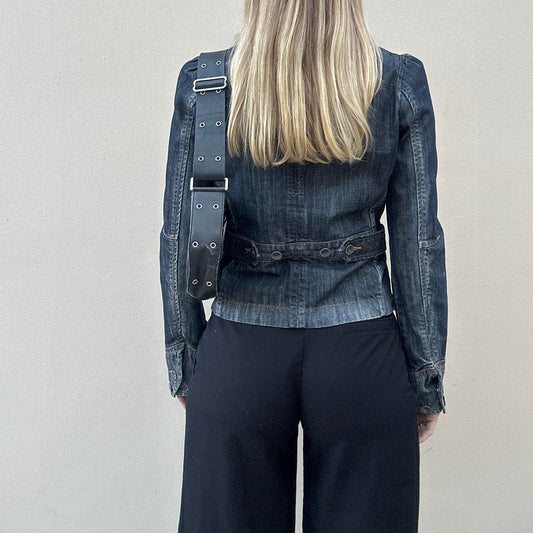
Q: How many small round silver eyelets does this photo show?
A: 14